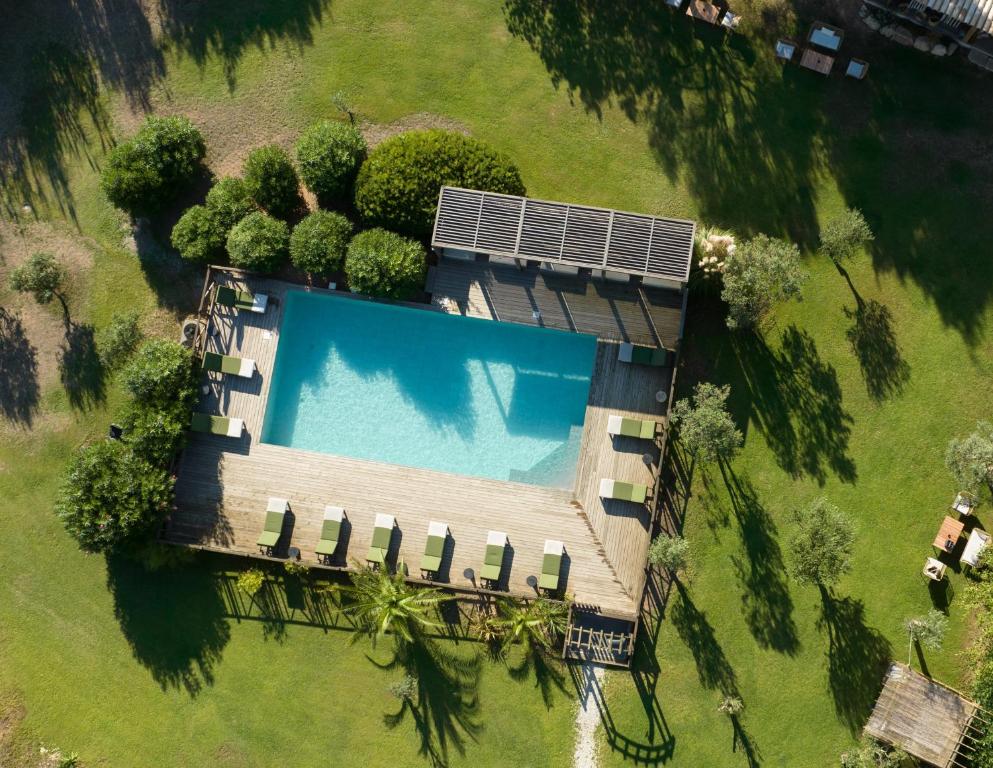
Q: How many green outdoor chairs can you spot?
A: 12